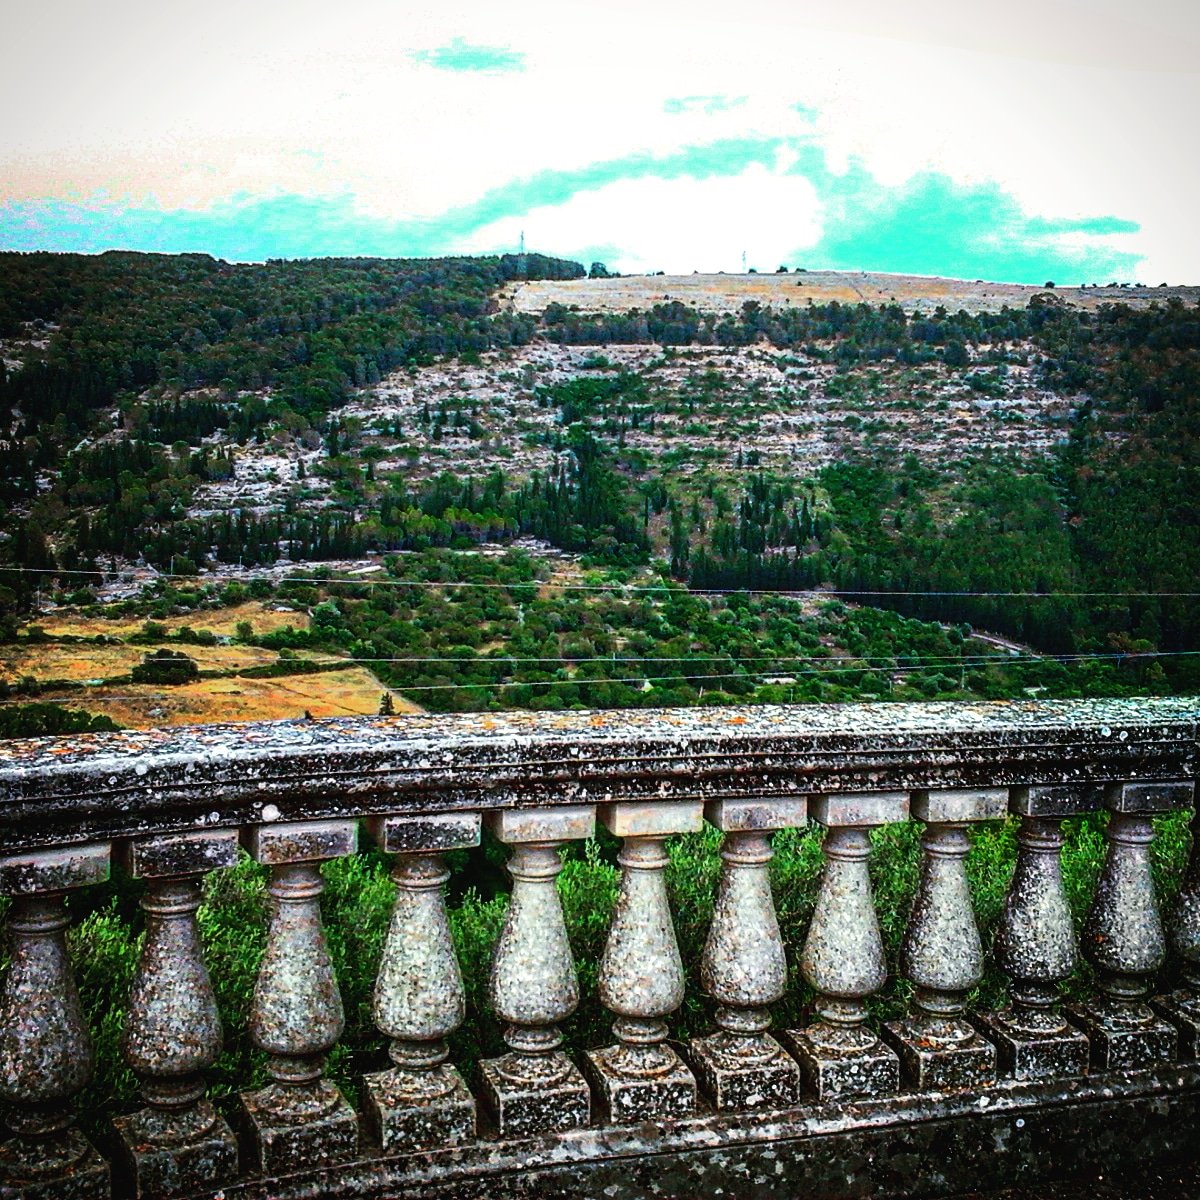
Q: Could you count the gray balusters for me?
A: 12